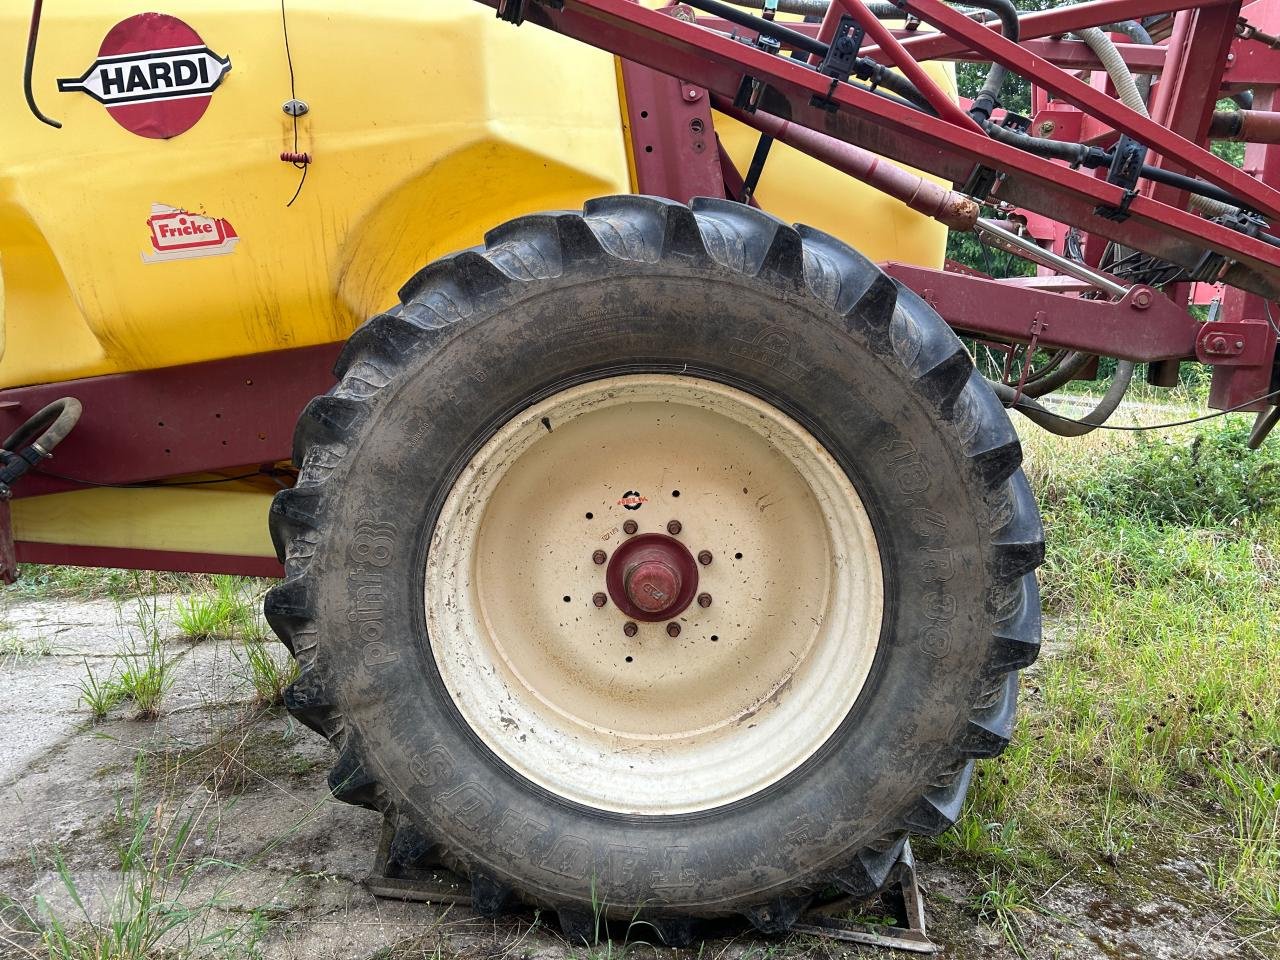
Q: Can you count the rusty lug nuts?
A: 8